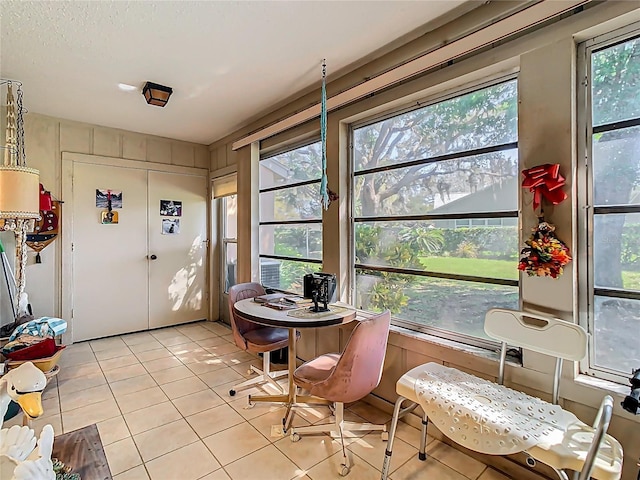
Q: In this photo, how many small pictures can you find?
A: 4